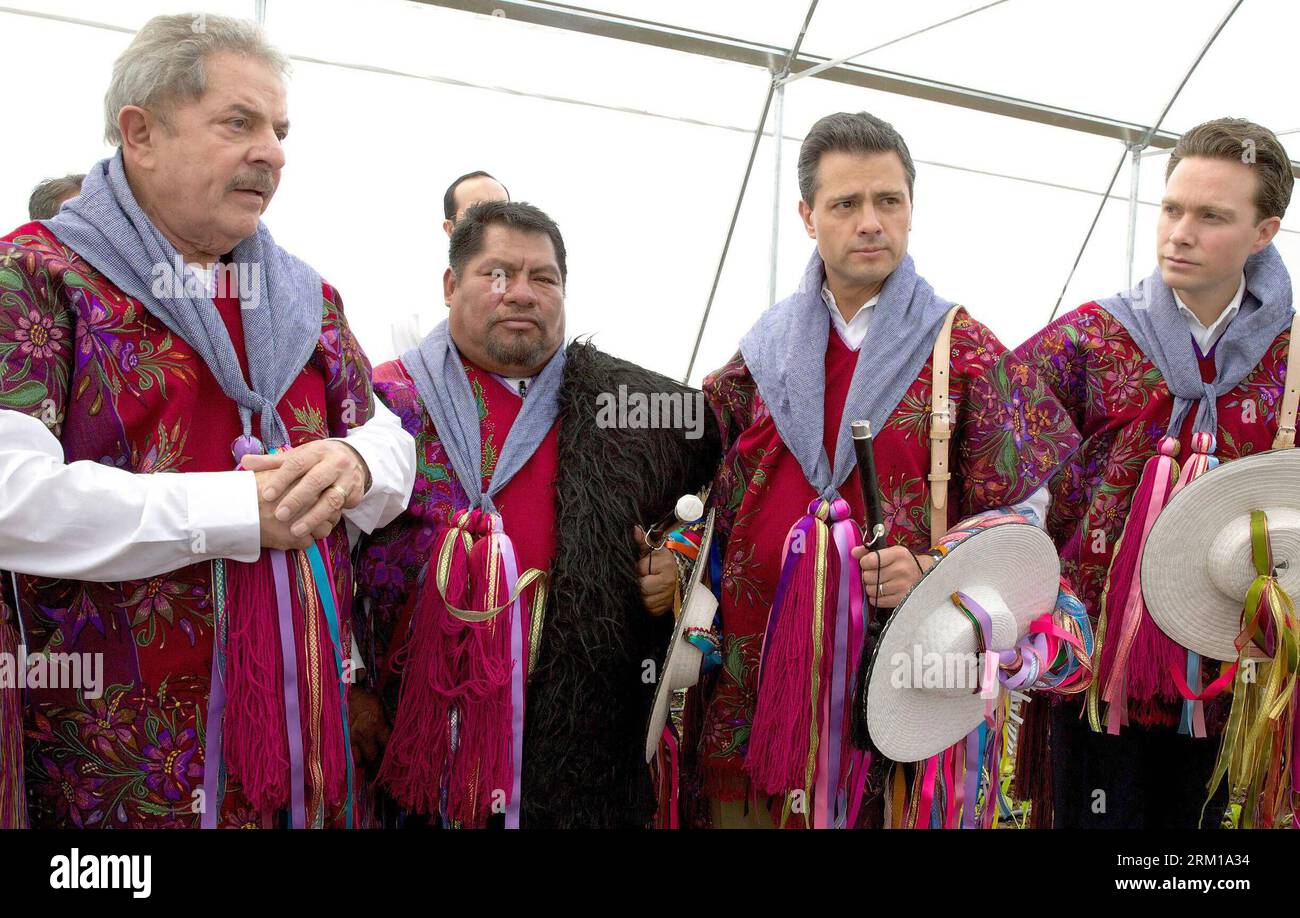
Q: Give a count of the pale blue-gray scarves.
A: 4